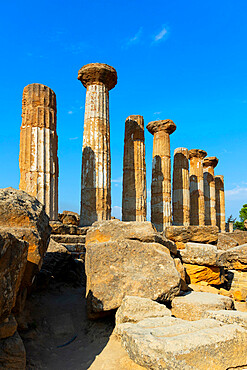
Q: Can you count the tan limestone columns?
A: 8